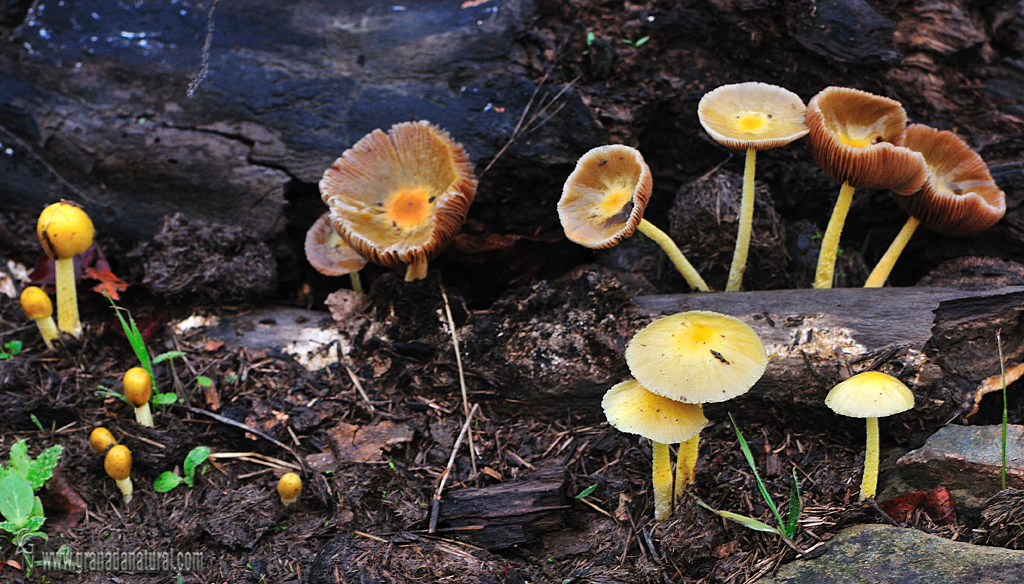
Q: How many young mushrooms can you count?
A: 6